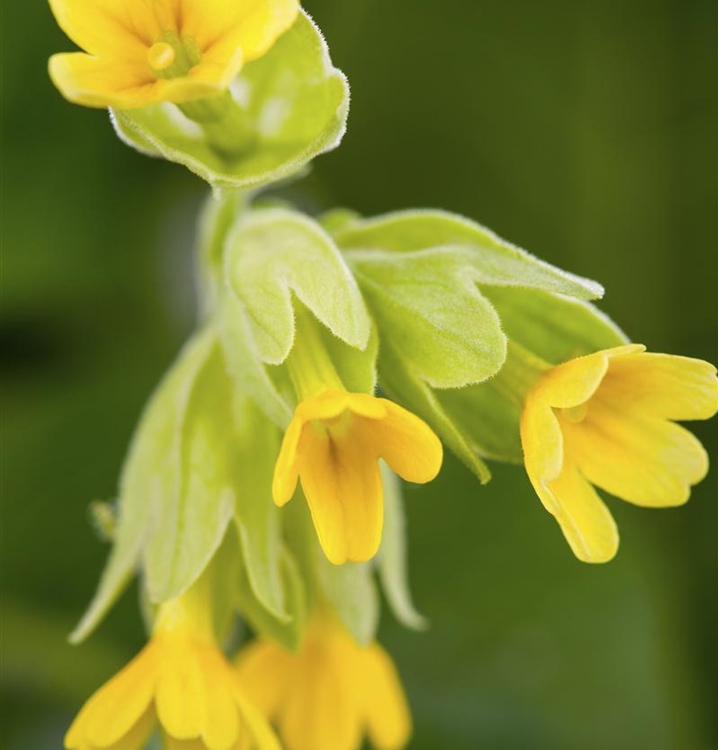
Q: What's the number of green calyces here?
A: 5